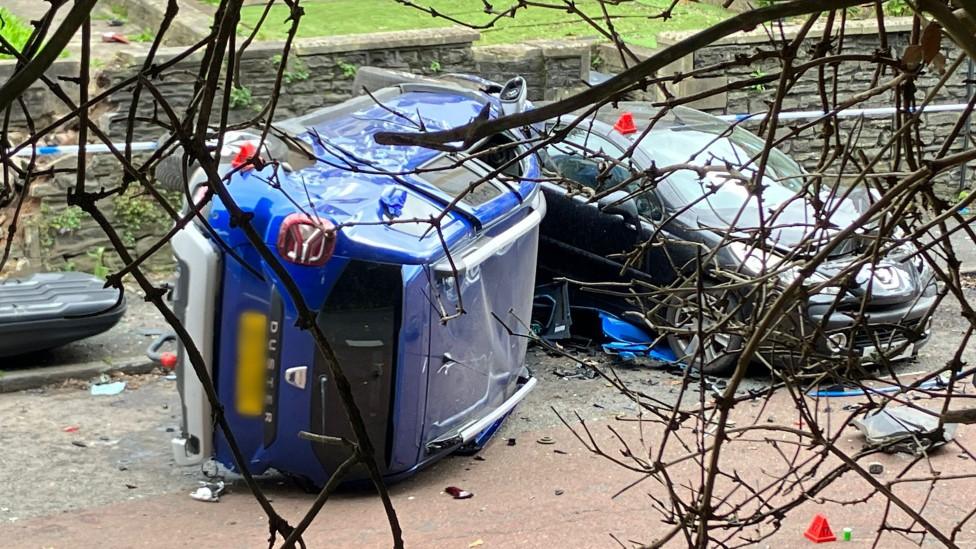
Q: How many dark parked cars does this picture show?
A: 1